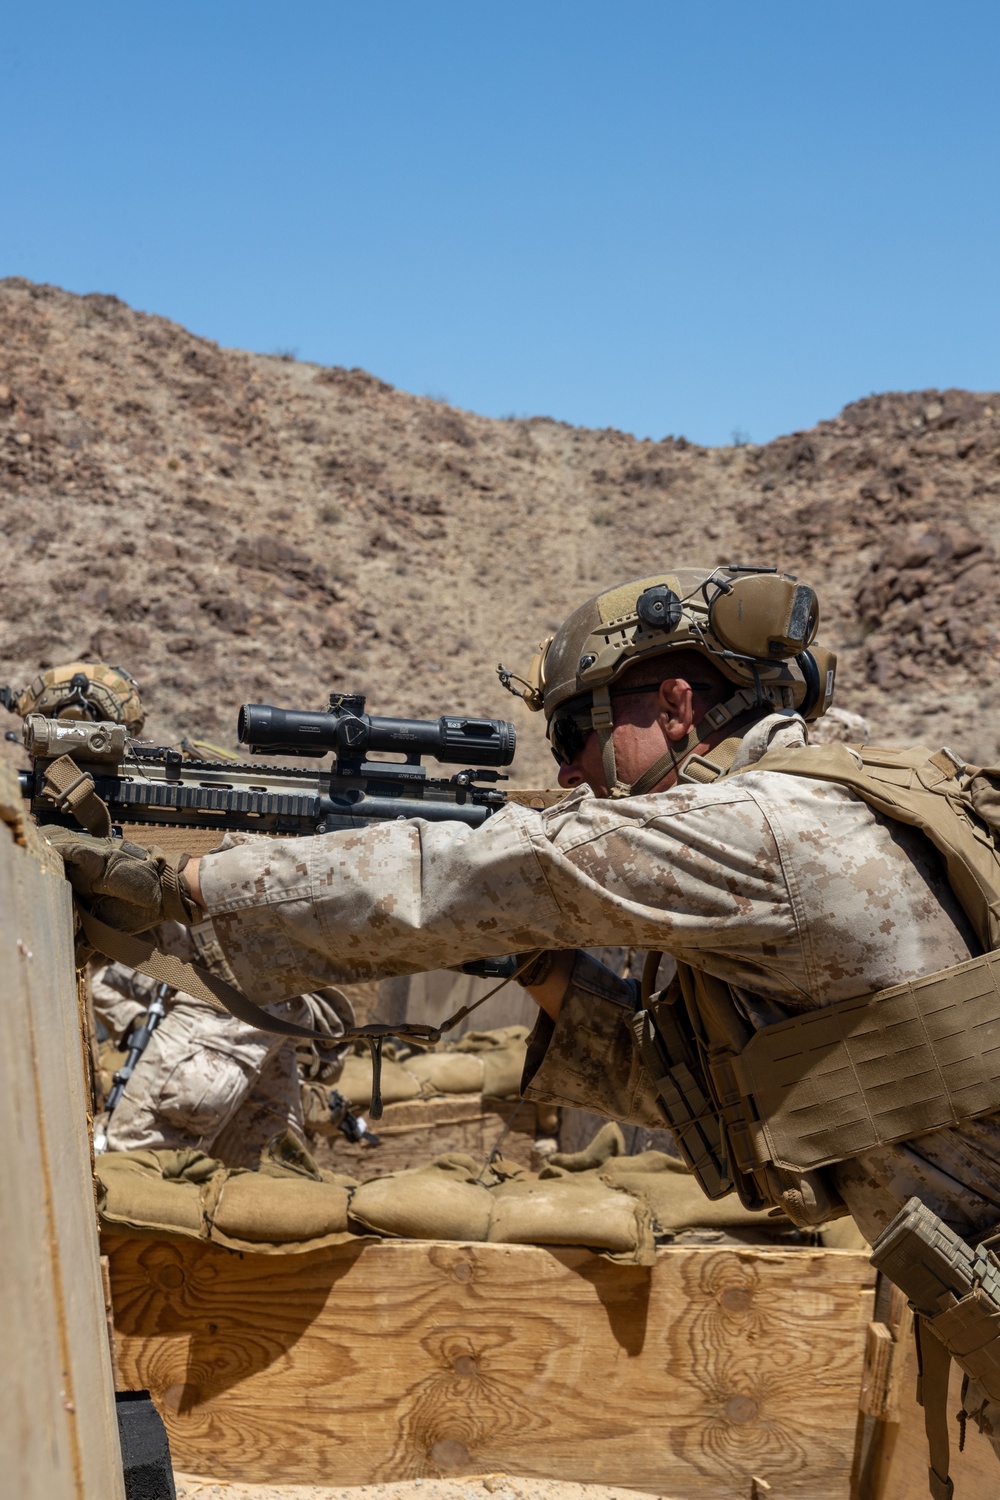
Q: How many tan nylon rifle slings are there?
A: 1